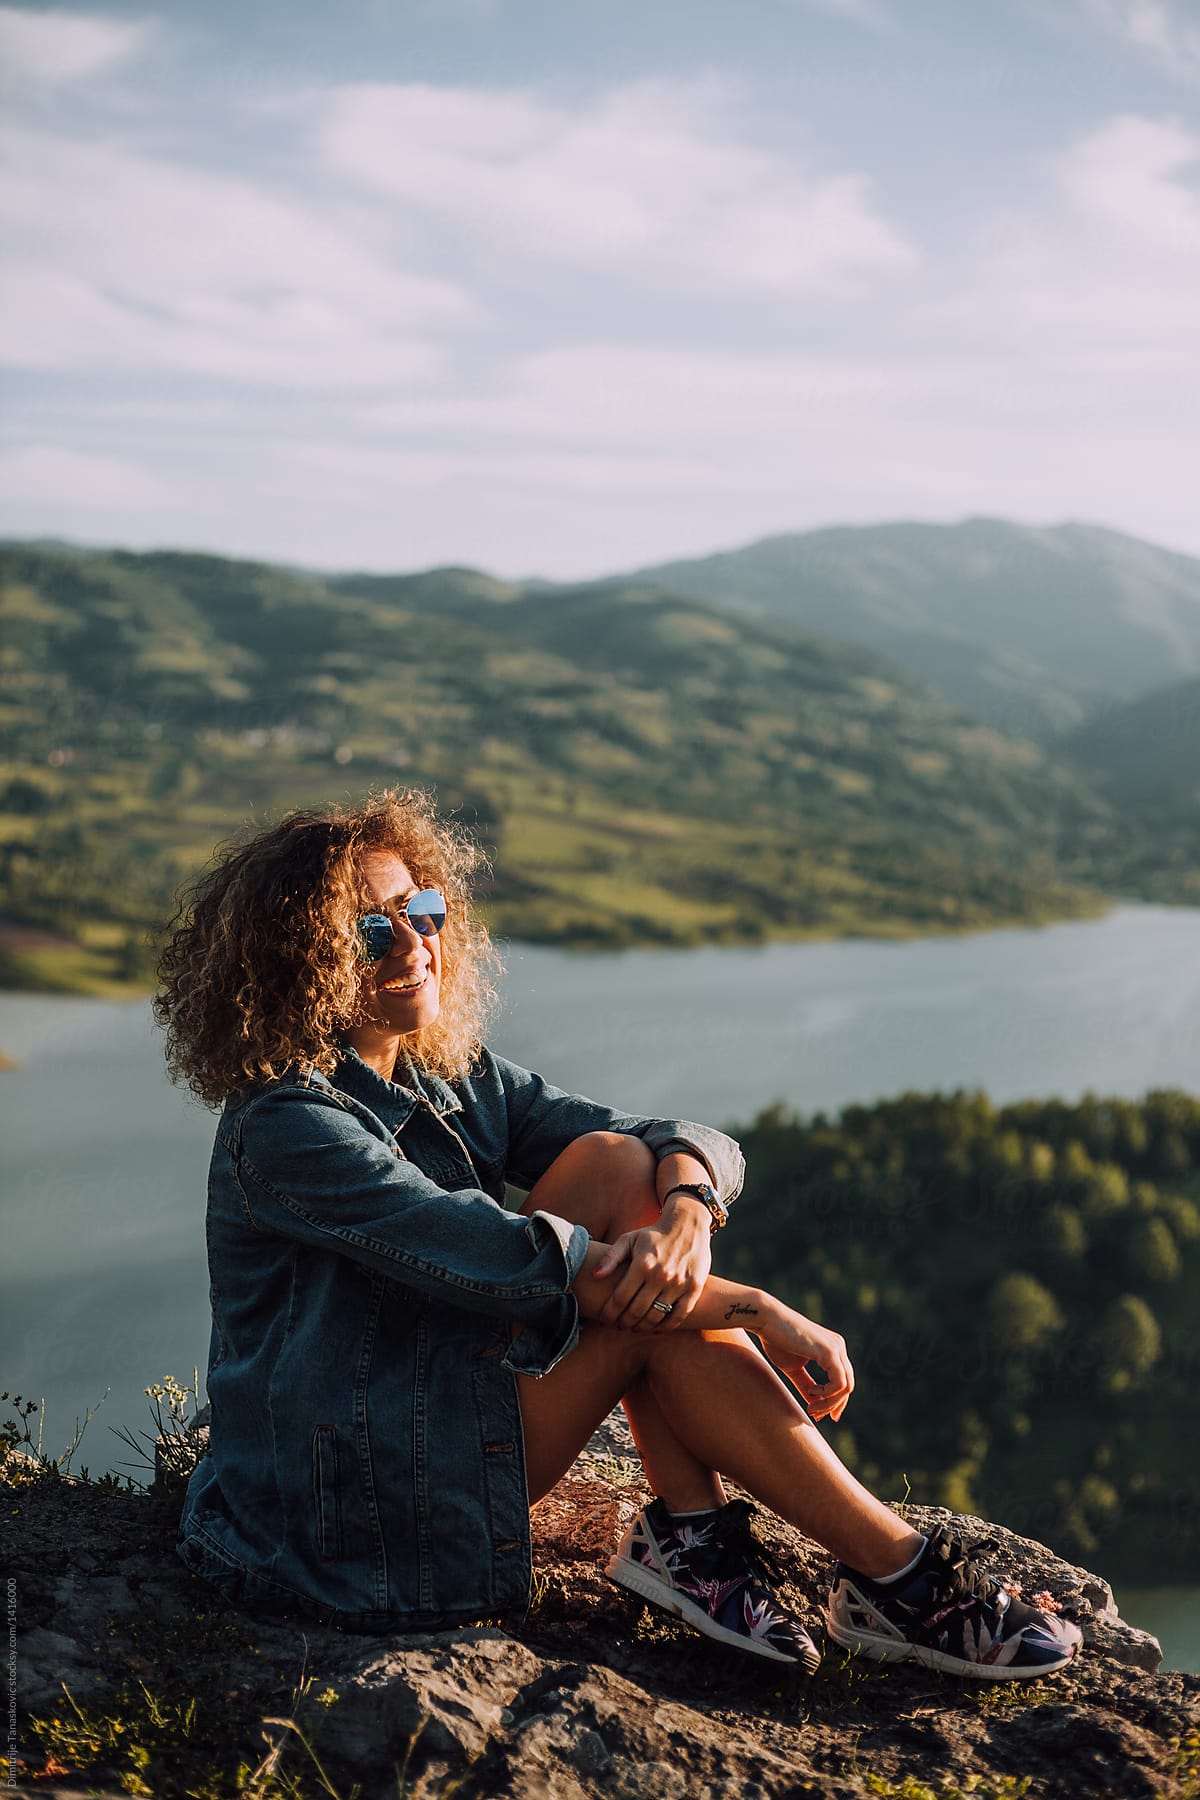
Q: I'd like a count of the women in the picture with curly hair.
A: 1